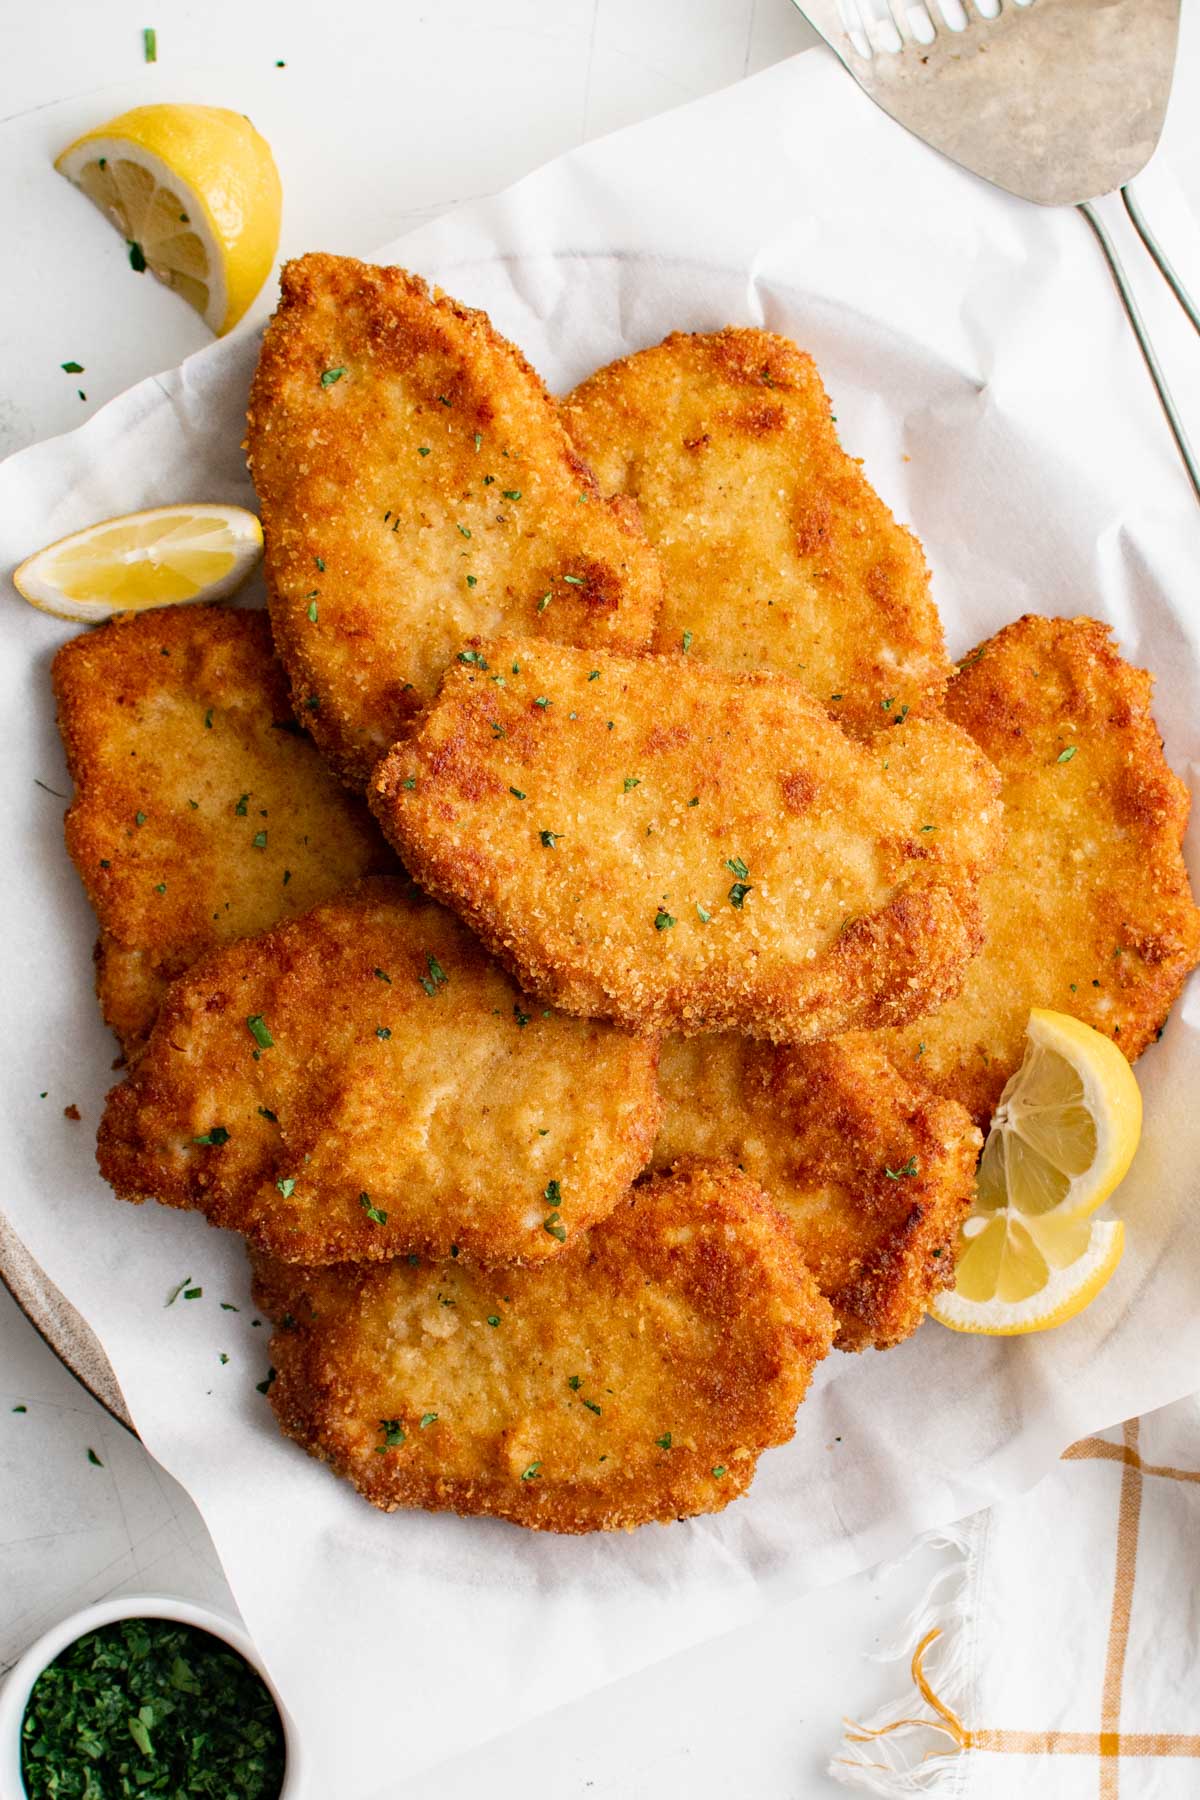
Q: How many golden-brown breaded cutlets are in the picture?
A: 8